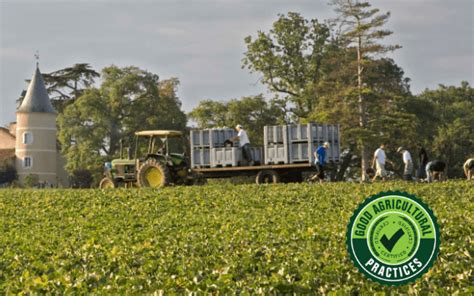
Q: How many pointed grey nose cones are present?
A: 1